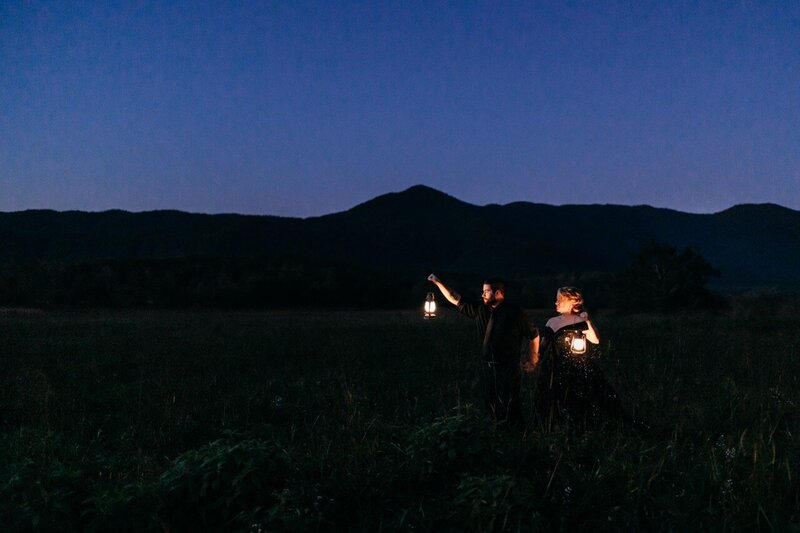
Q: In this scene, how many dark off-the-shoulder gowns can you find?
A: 1